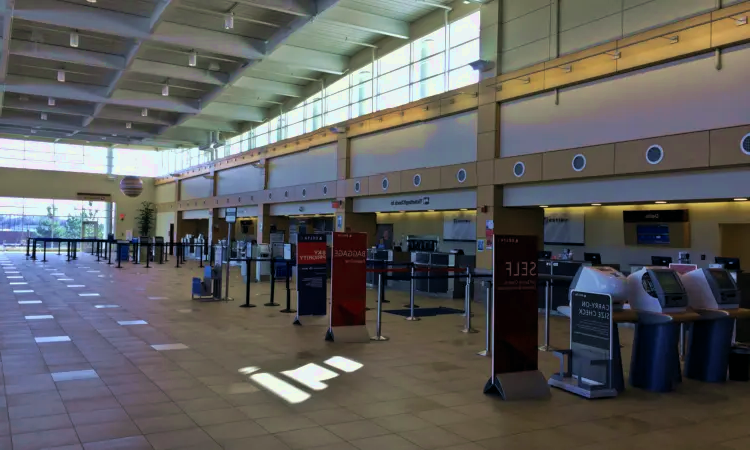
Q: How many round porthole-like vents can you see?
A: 12